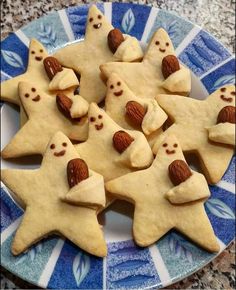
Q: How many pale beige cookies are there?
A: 9